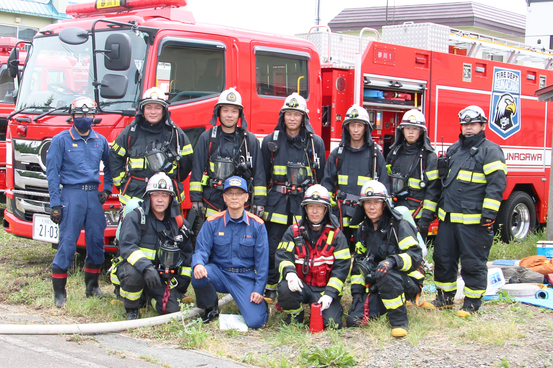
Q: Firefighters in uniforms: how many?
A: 11